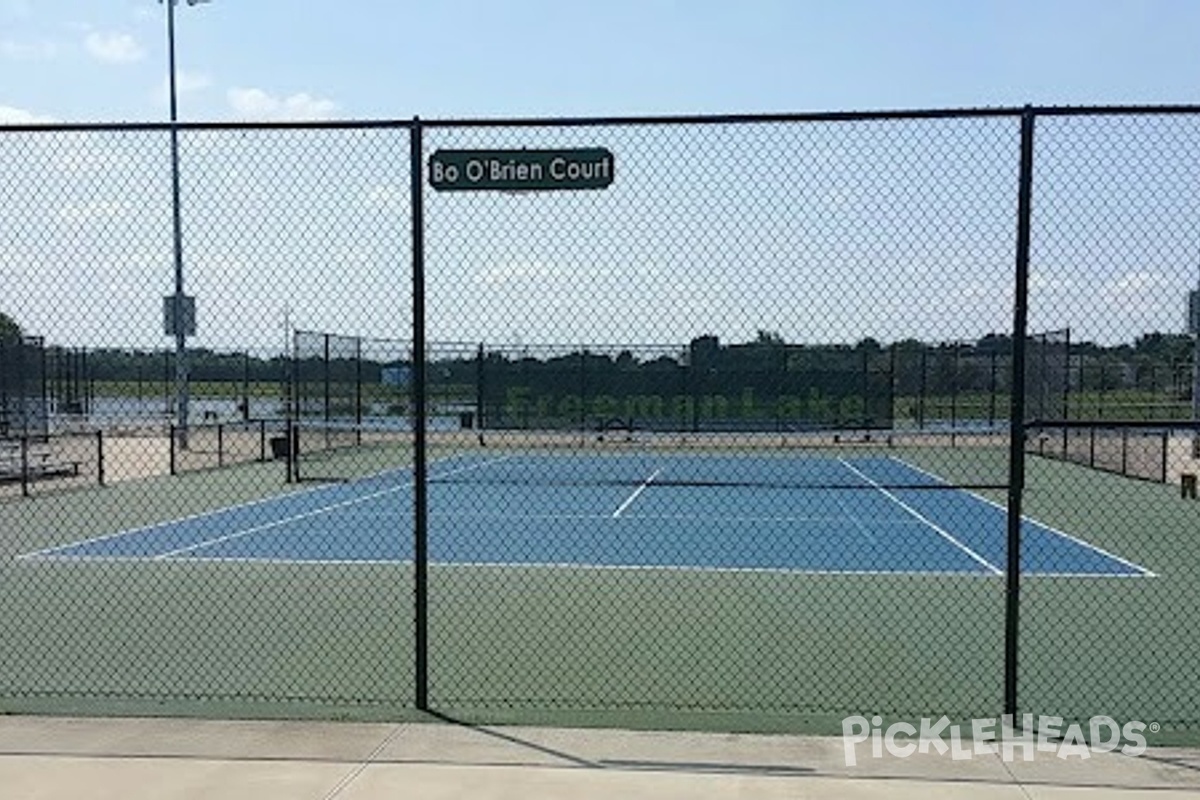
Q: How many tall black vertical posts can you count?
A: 2